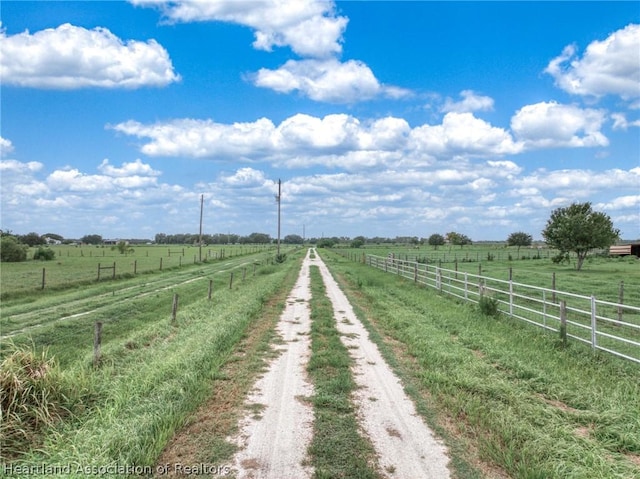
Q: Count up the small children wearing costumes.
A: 0